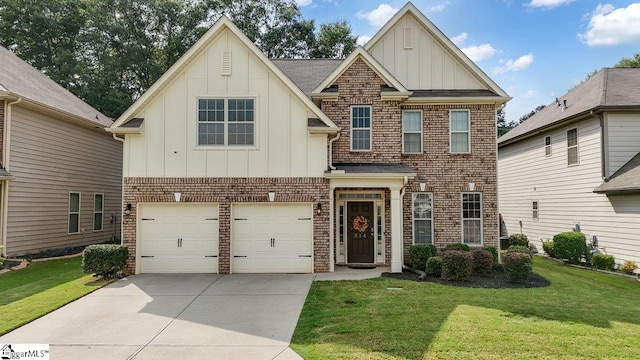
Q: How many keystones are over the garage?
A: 2